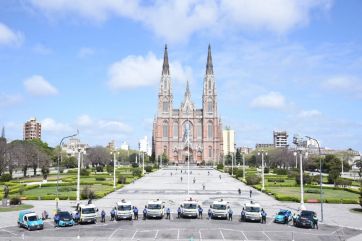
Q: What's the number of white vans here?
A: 6